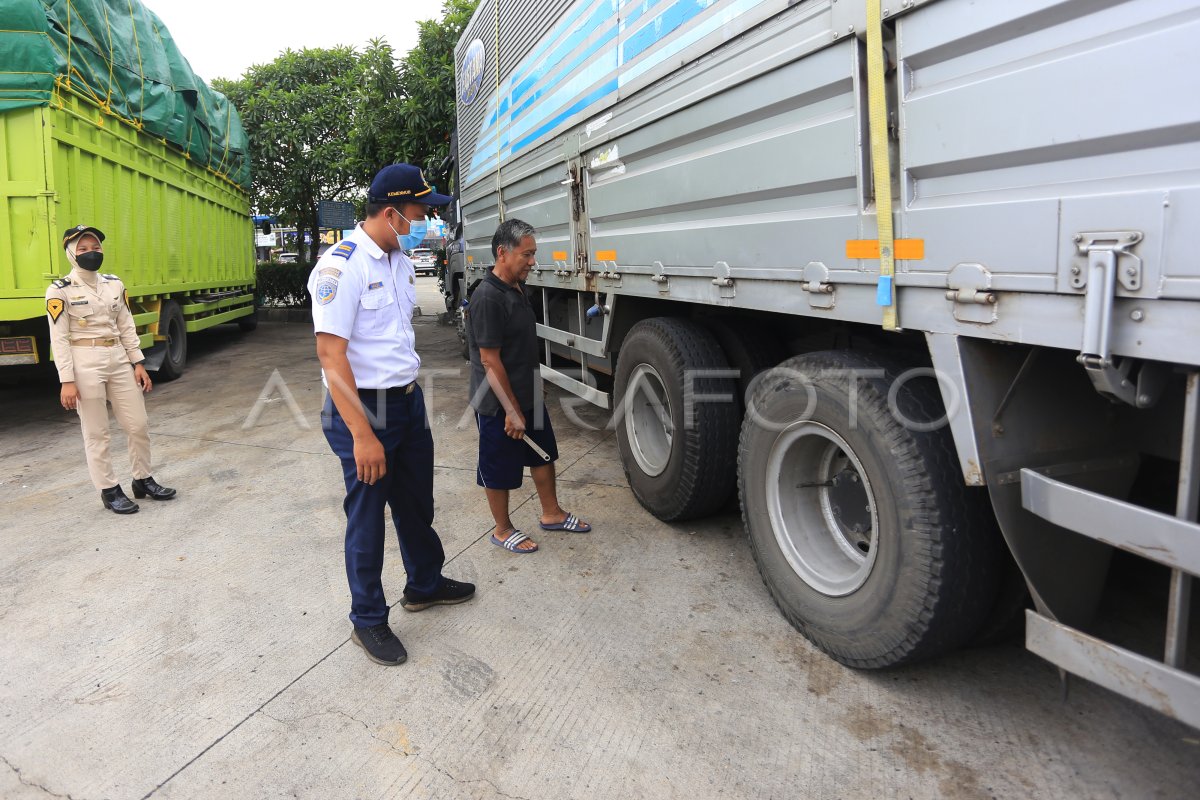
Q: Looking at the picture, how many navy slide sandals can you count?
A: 2